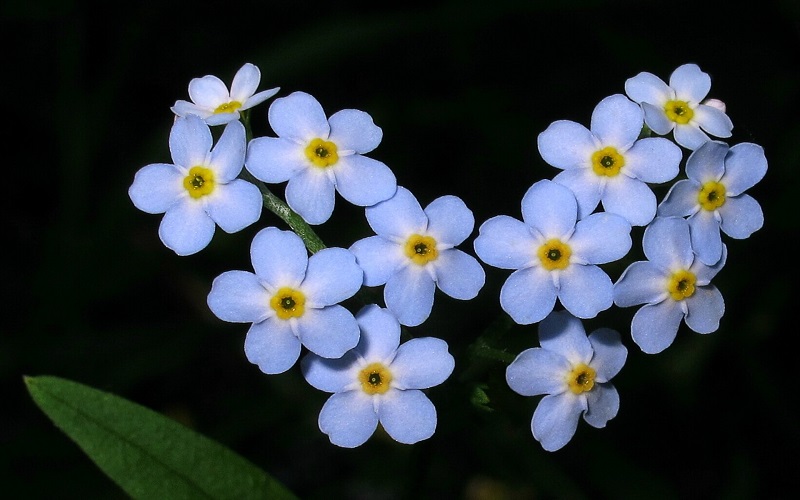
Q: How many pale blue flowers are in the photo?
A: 12